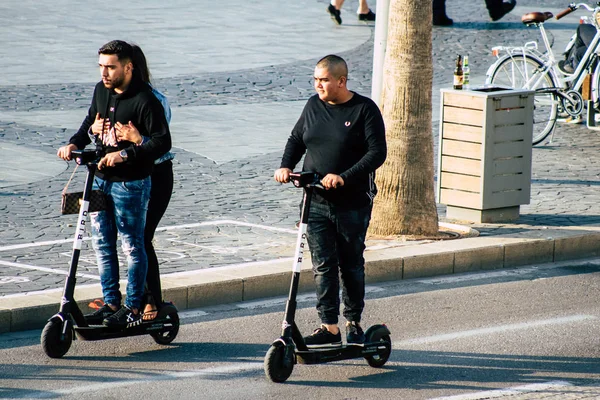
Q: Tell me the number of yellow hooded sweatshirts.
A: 0